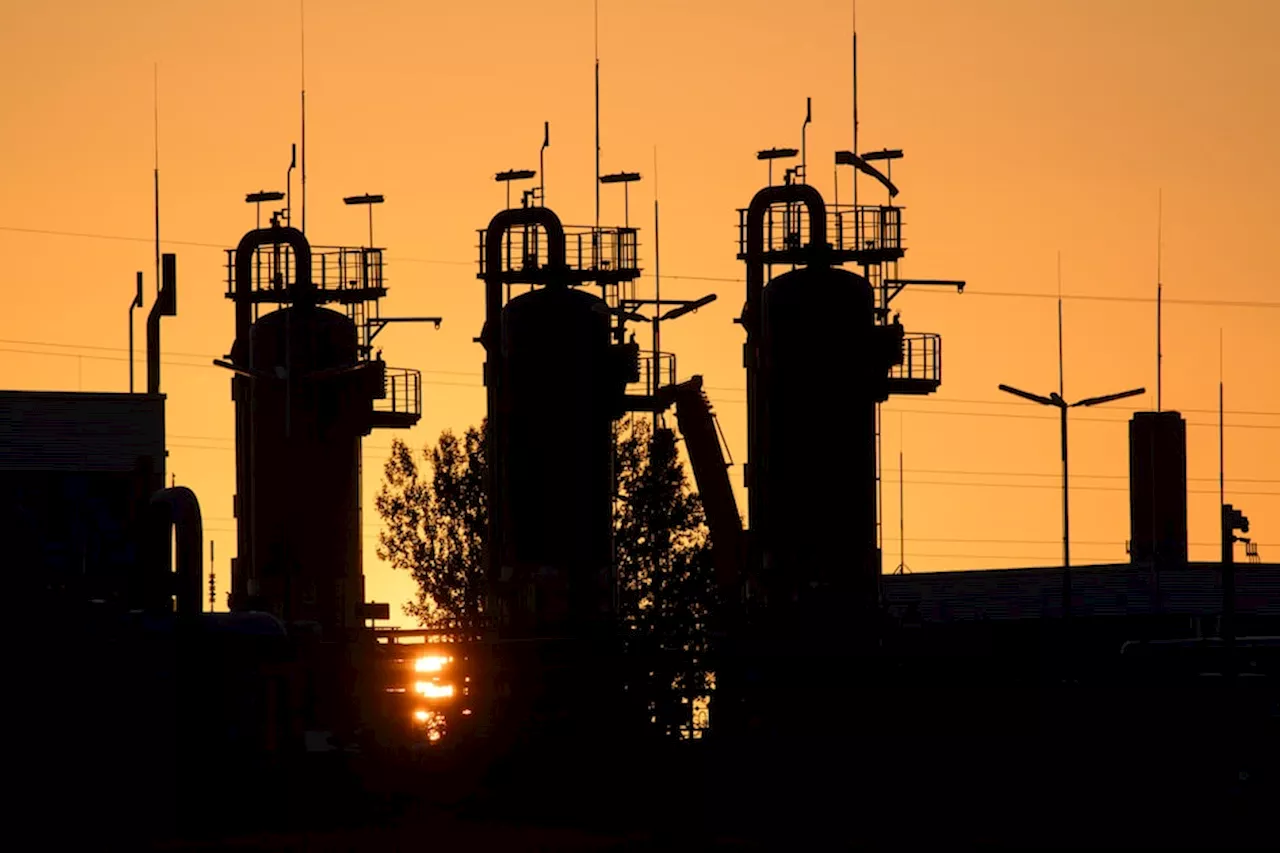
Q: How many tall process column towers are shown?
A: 3